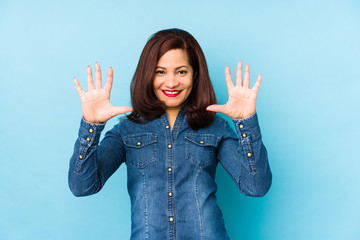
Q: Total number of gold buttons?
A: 13